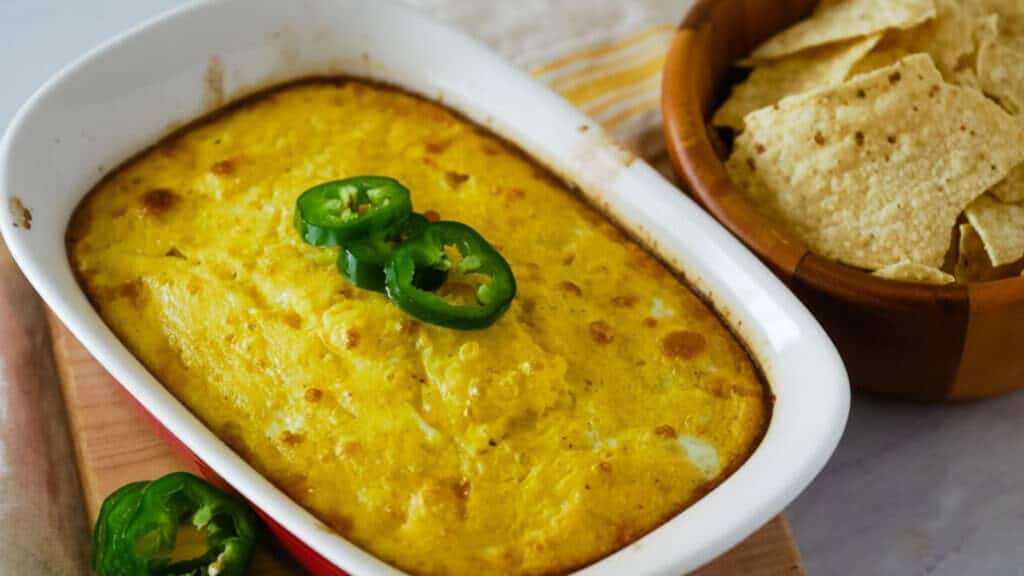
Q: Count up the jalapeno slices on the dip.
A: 3